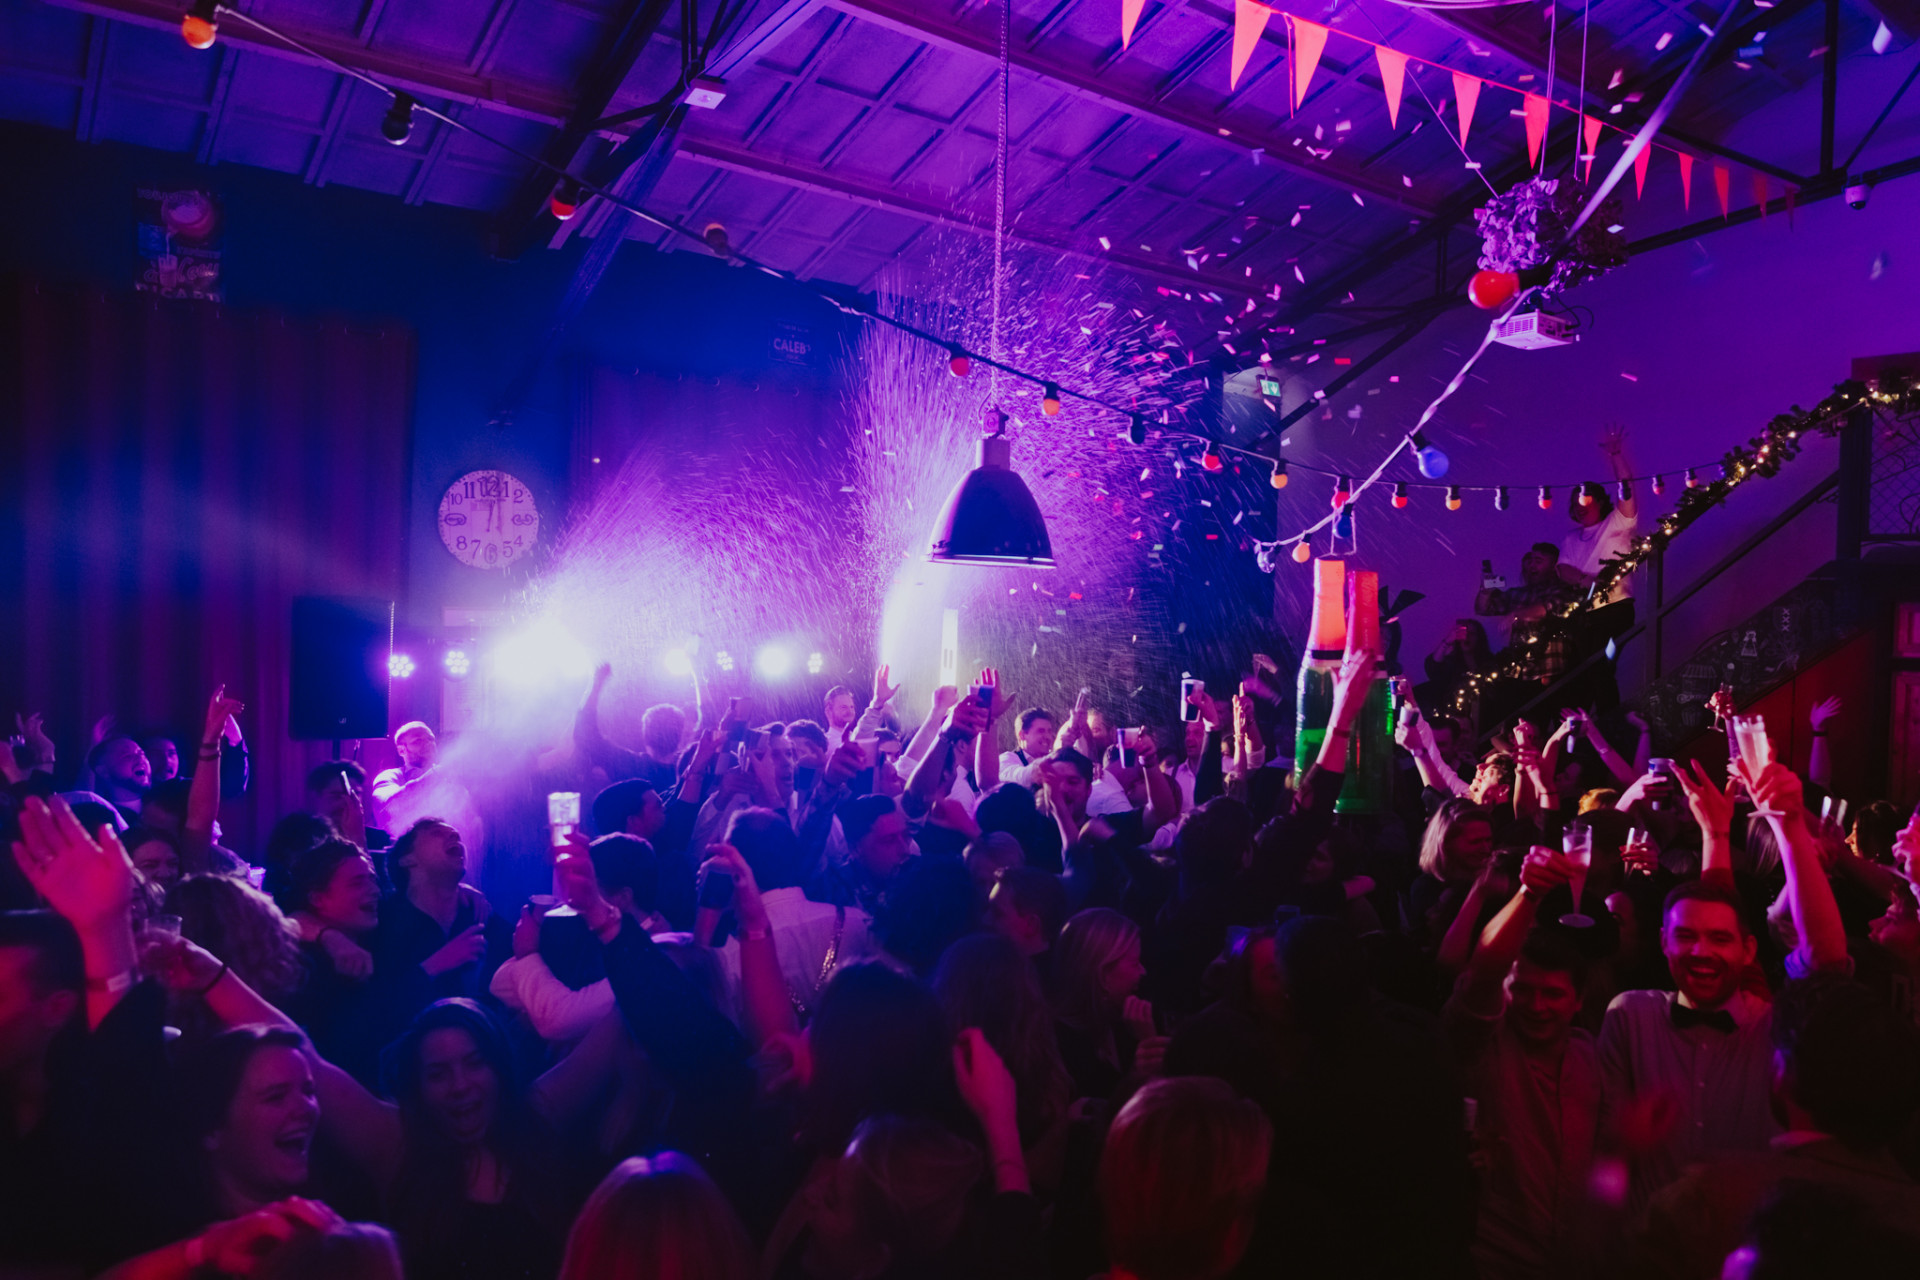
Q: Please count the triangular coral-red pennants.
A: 12